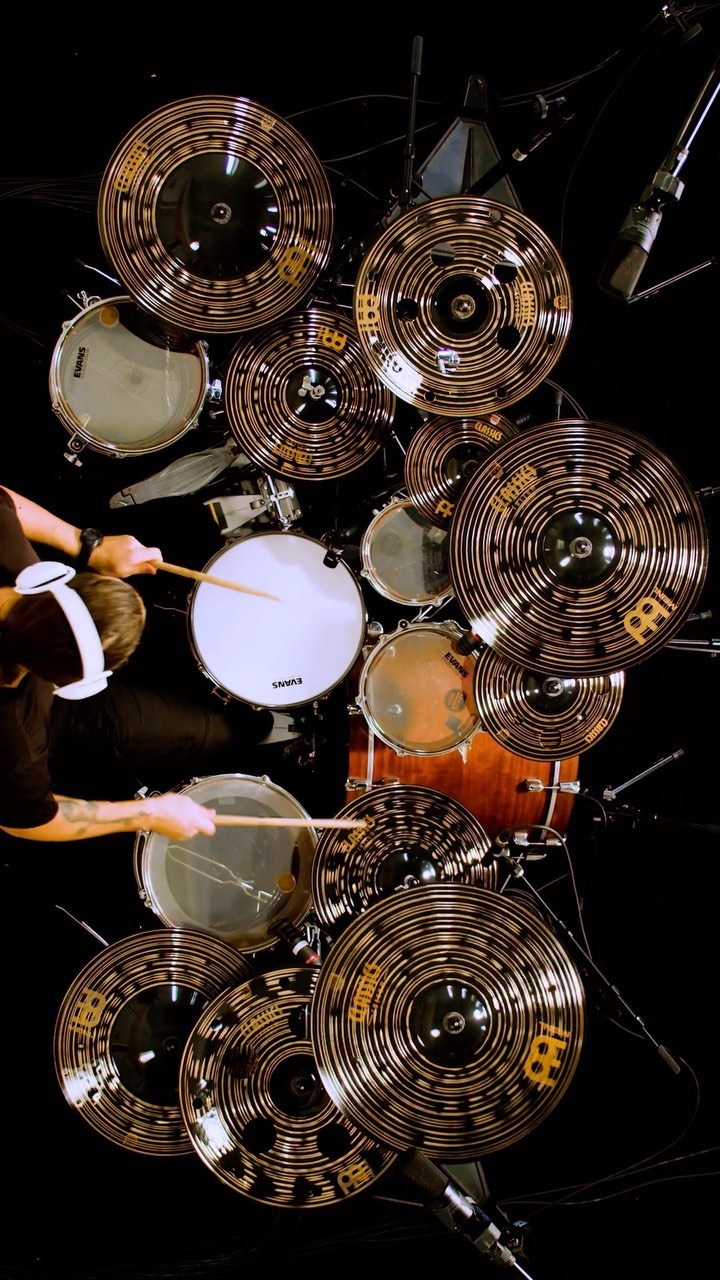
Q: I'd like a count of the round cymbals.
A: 10